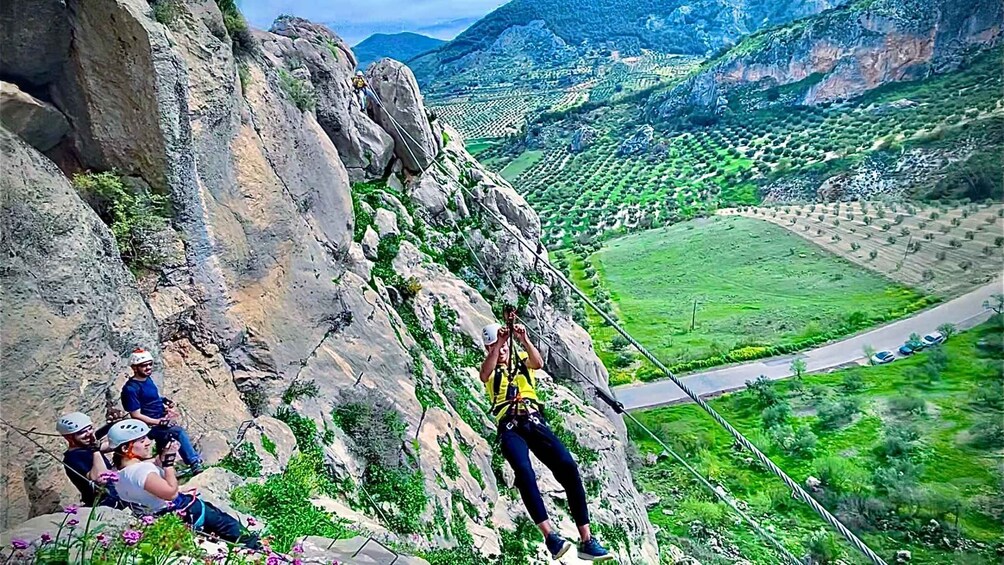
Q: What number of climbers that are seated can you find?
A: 3